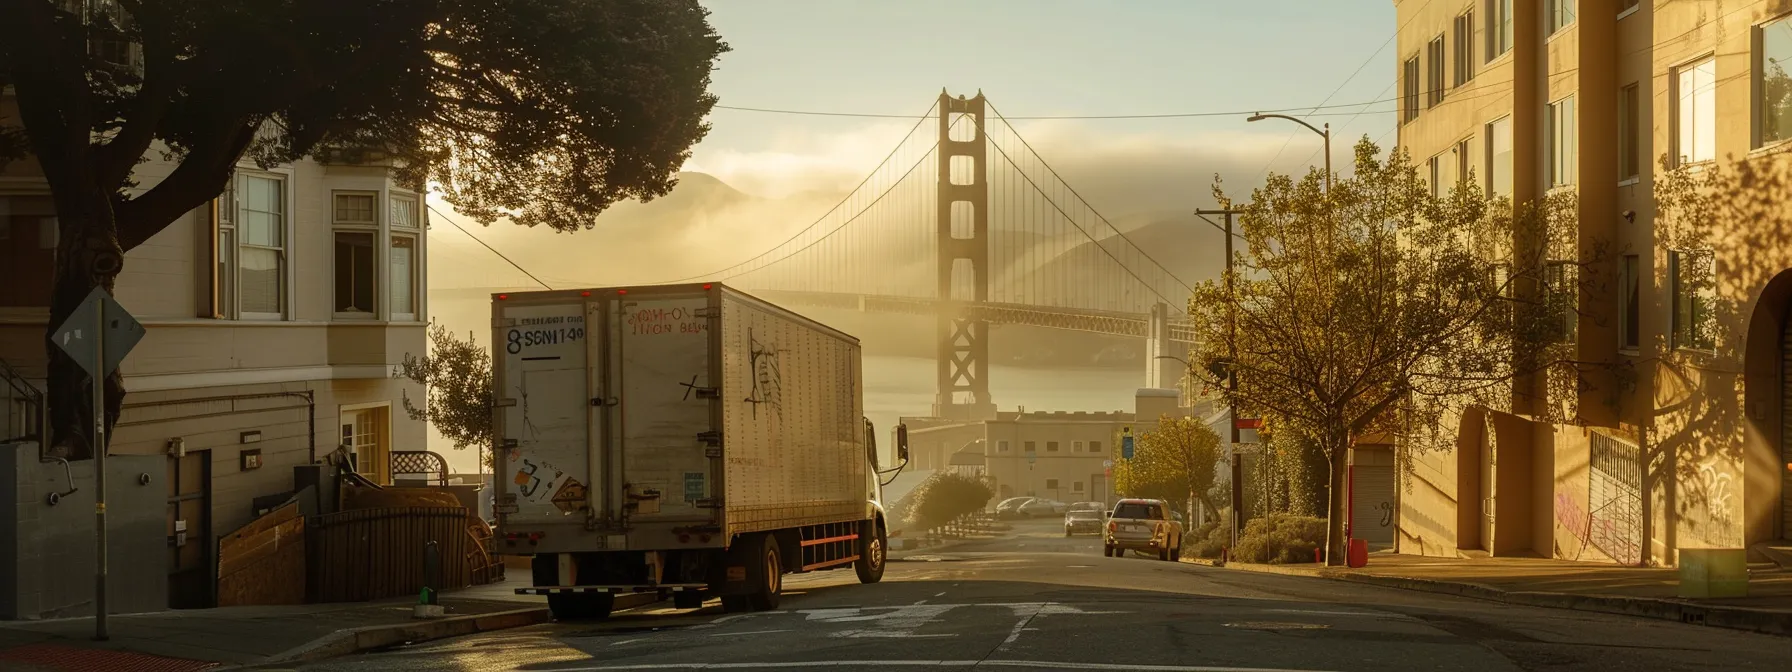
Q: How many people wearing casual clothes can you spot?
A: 0